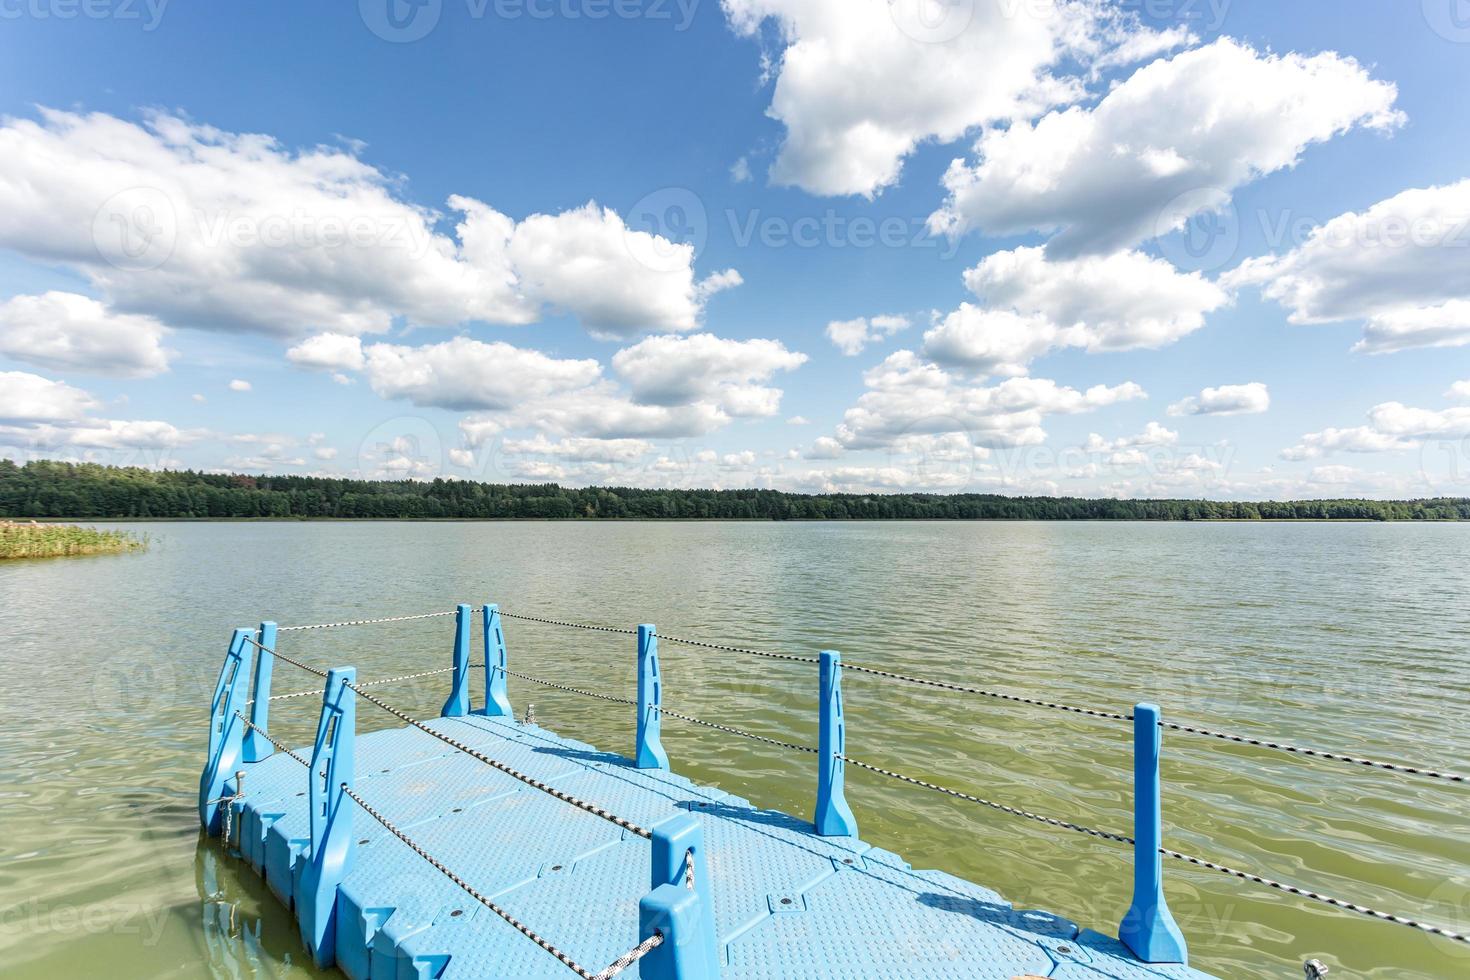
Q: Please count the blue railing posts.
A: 10